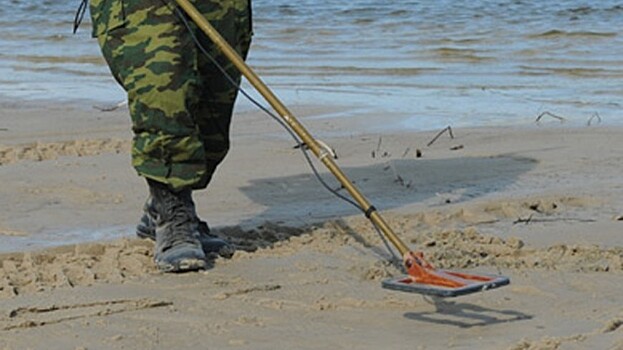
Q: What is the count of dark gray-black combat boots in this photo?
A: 2